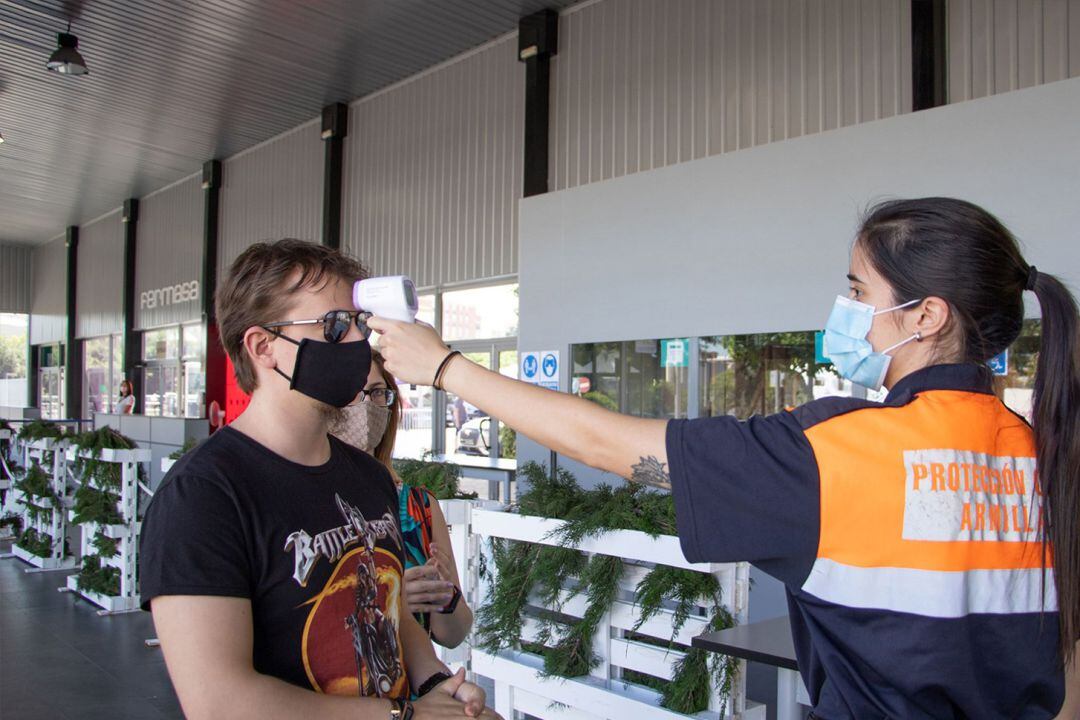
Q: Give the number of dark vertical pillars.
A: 6